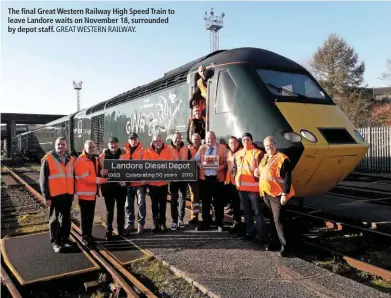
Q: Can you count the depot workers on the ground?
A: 11